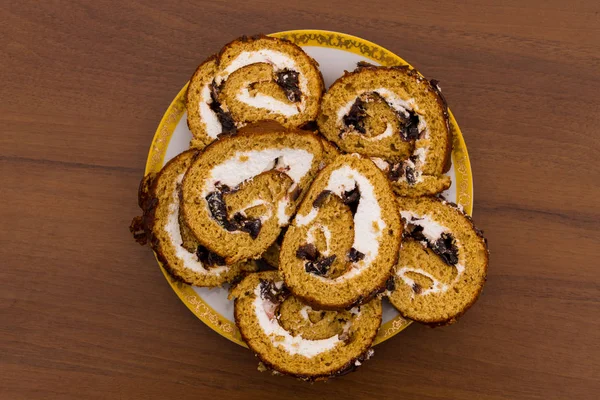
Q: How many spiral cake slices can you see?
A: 7